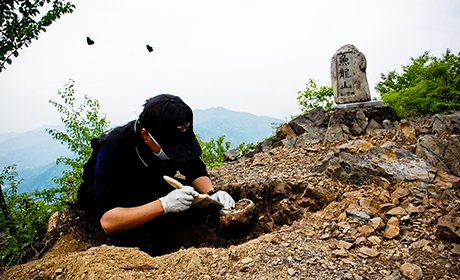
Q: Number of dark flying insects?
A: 2